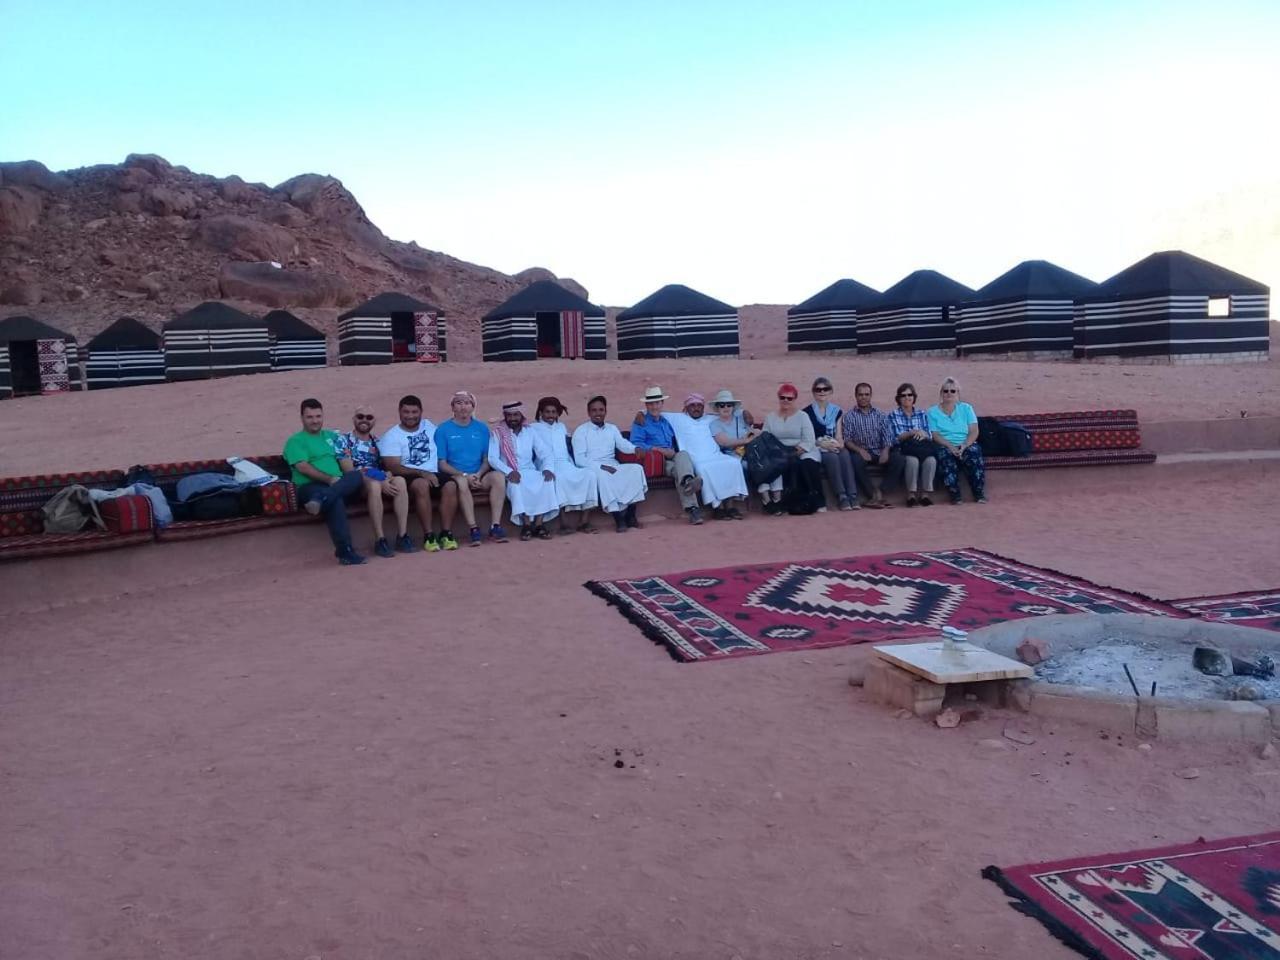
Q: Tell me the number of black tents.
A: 11